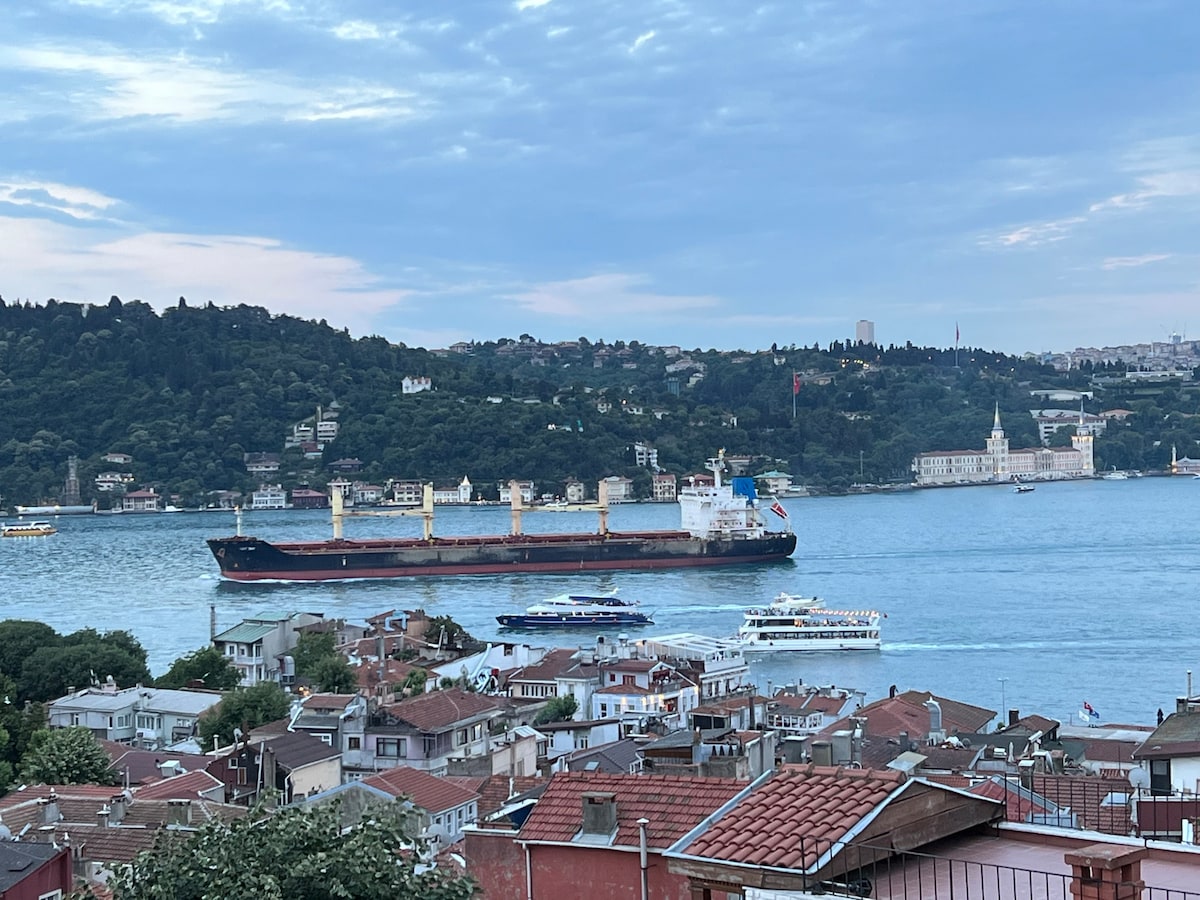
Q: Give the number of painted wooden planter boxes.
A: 0